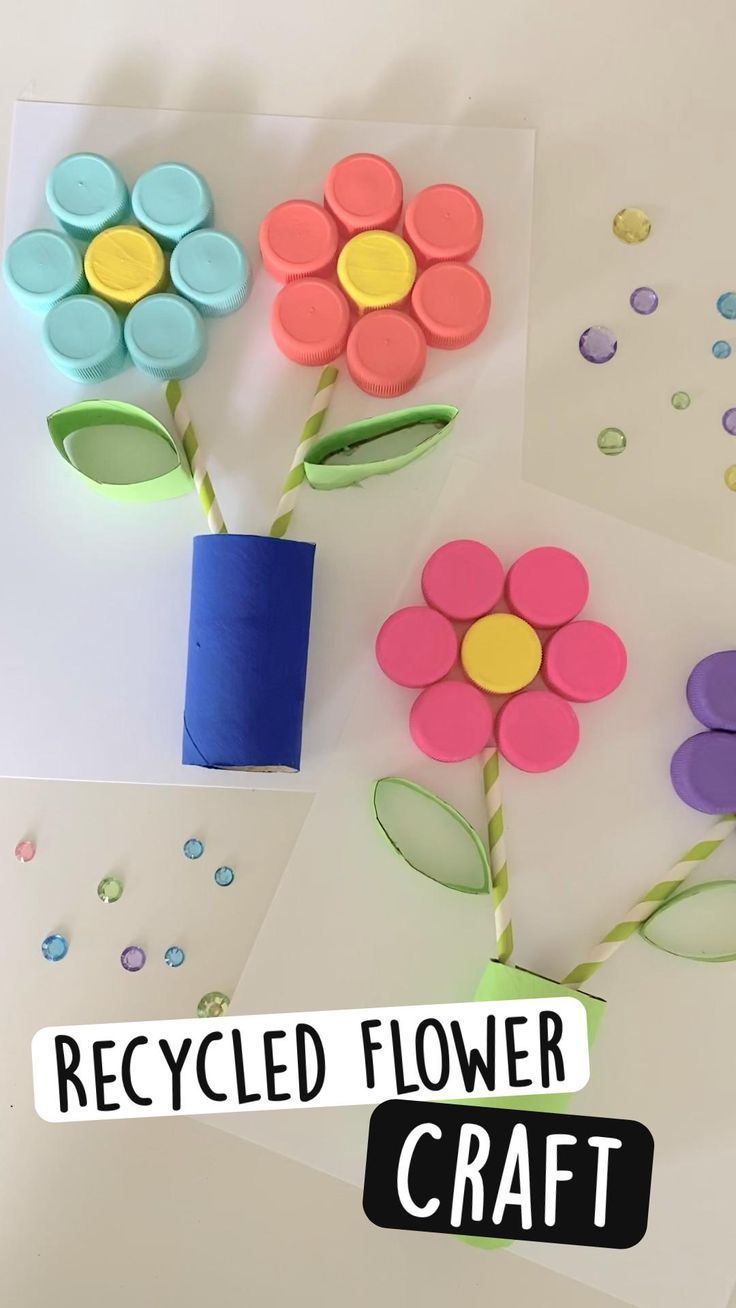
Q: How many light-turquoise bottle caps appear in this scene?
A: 6